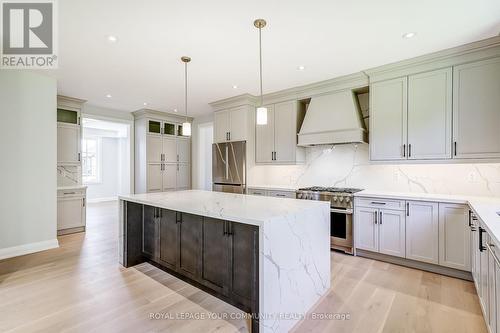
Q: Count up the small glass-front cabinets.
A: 4